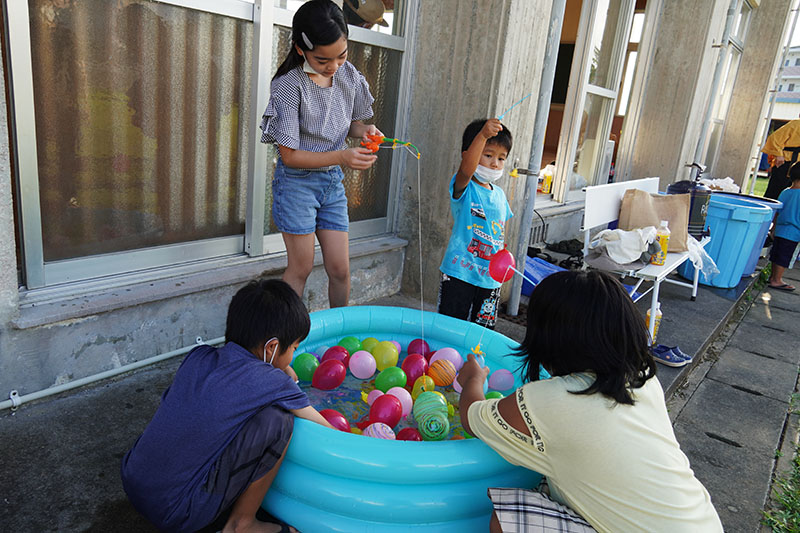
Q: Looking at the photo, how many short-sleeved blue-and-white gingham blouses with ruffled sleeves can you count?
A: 1